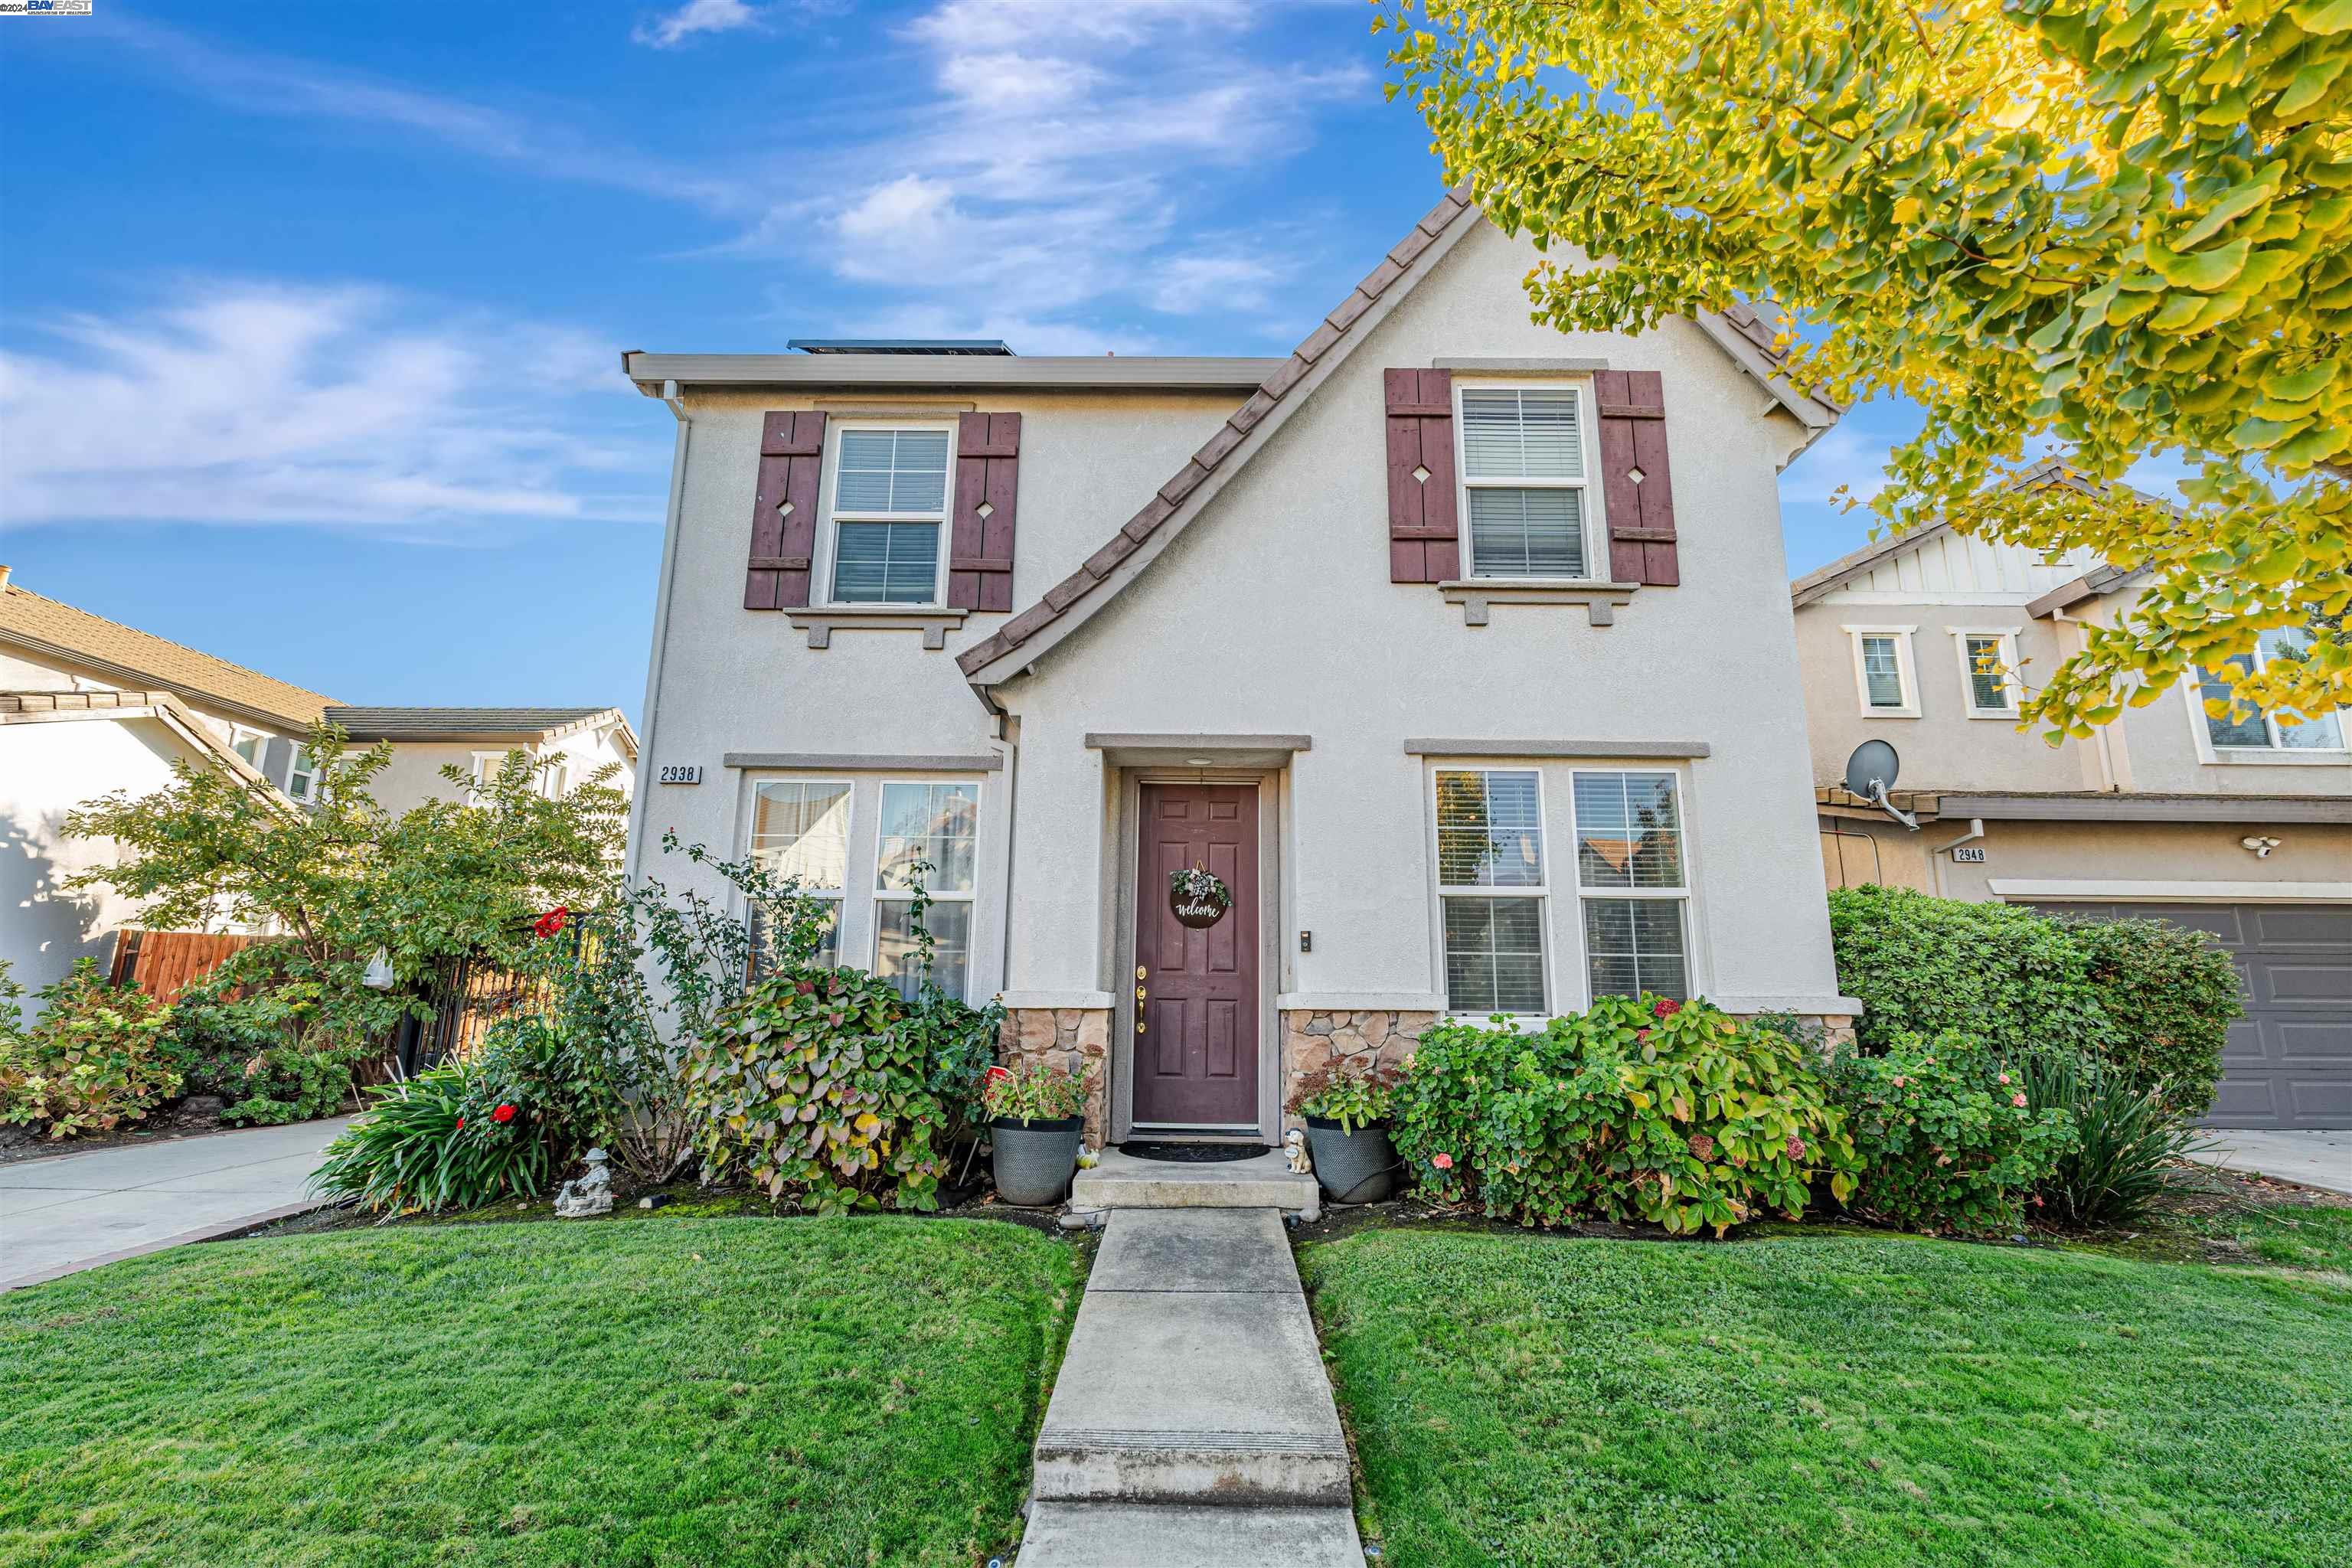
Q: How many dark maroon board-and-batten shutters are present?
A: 4